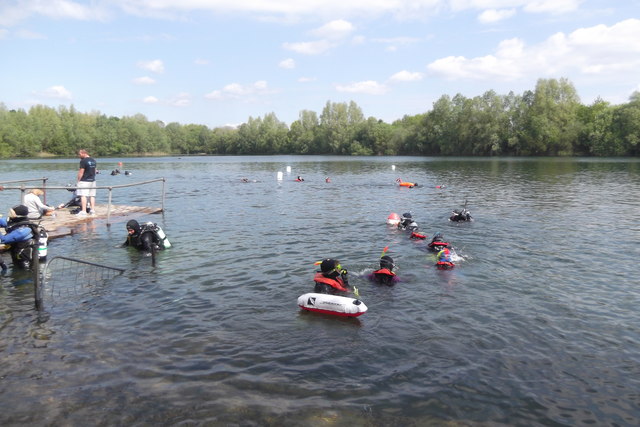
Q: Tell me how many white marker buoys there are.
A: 3